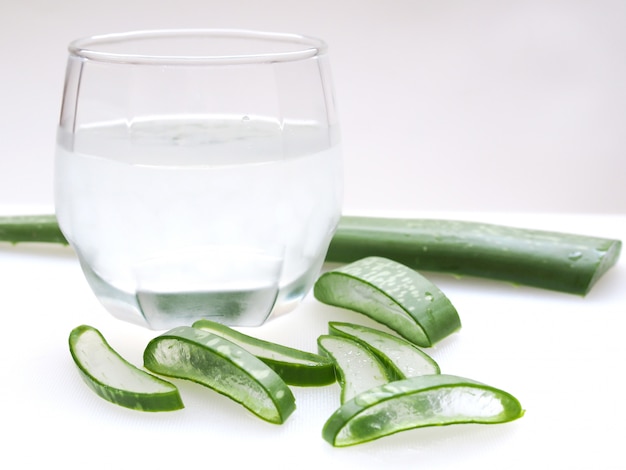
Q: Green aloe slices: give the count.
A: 7